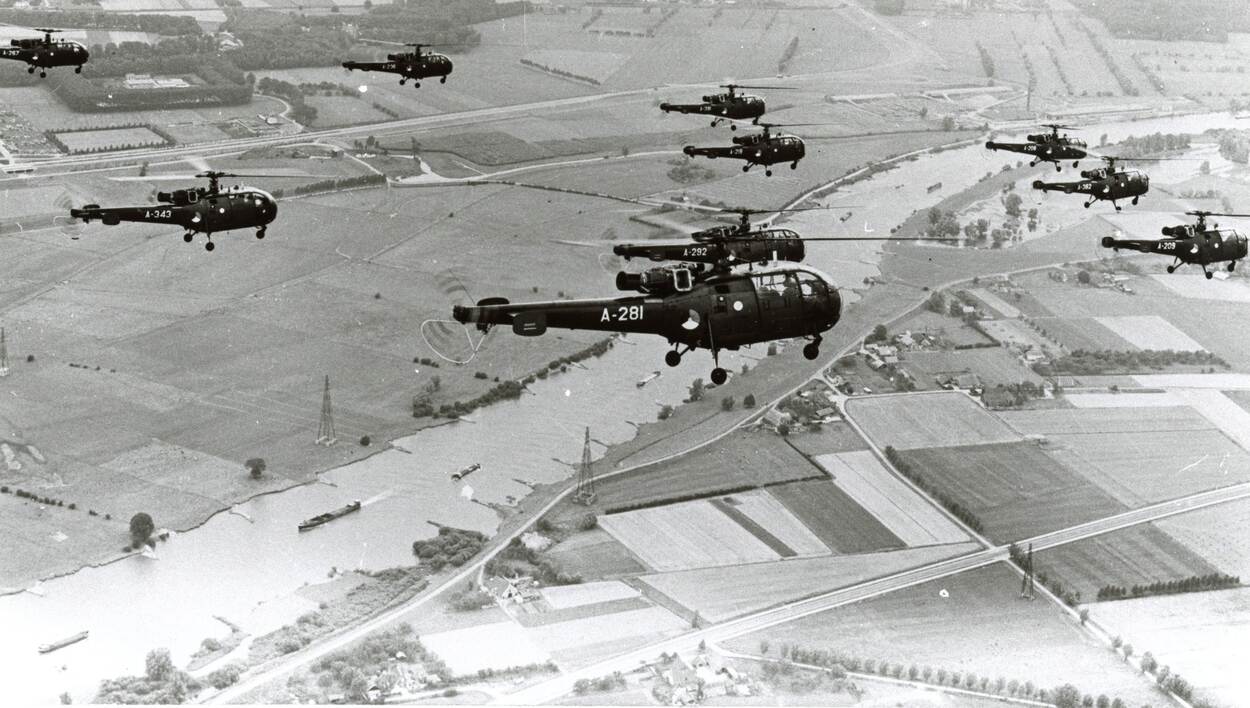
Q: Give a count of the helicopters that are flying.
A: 10